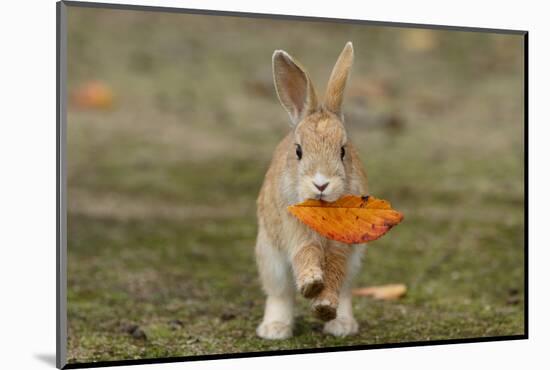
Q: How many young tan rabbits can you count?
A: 1